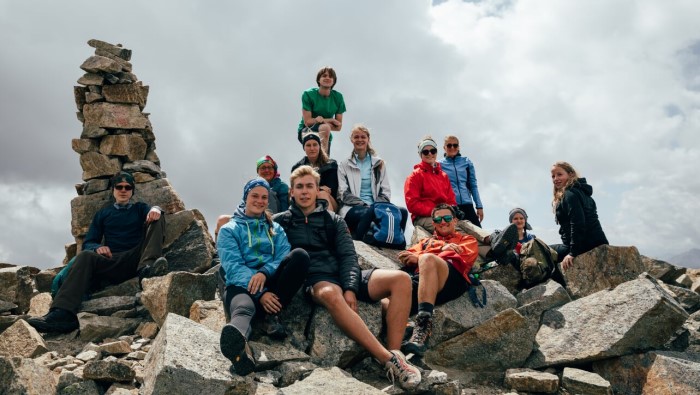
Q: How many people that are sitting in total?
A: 10